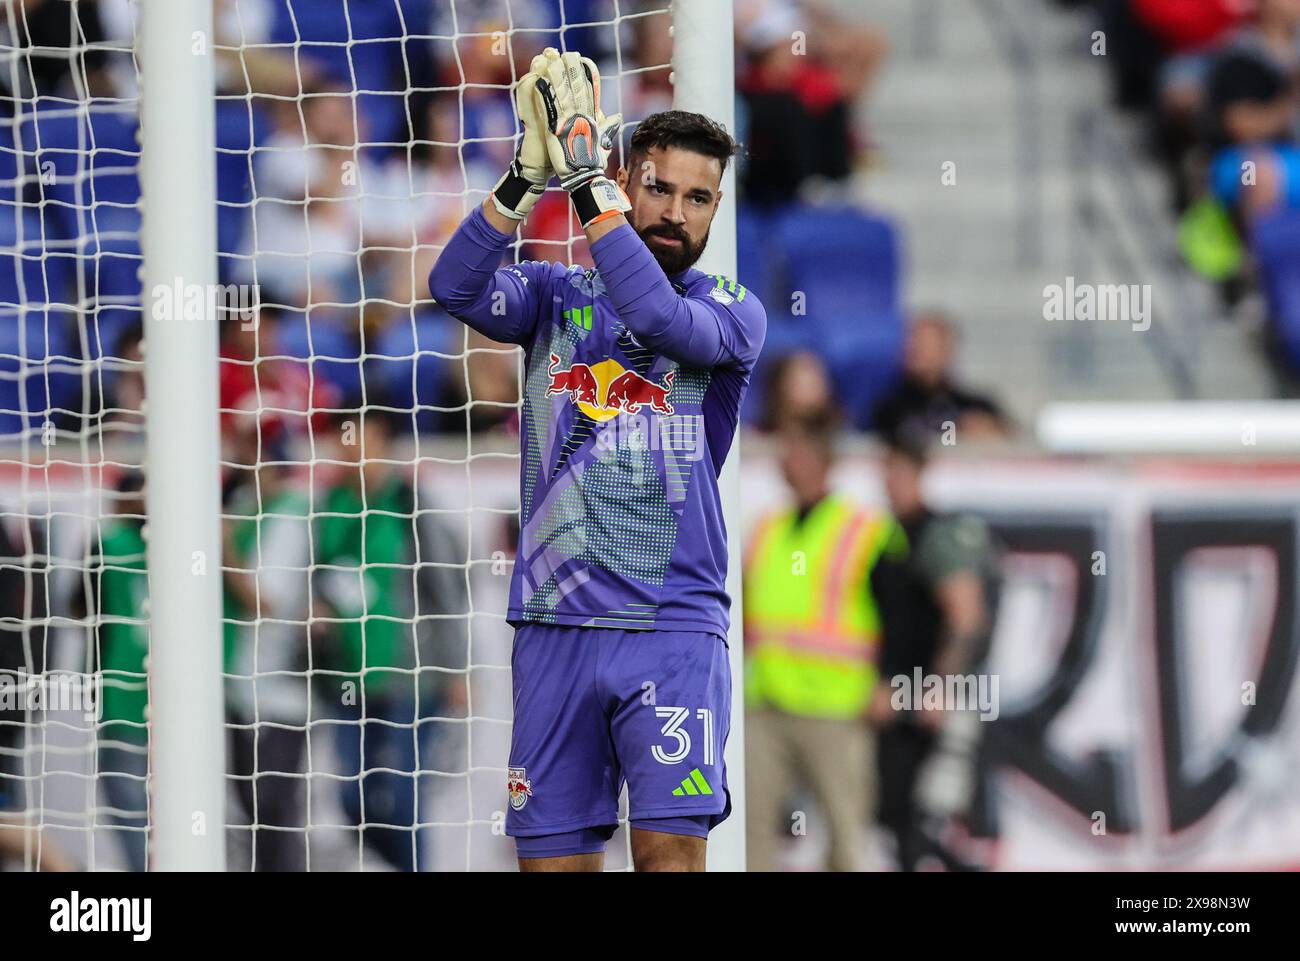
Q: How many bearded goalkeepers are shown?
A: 1